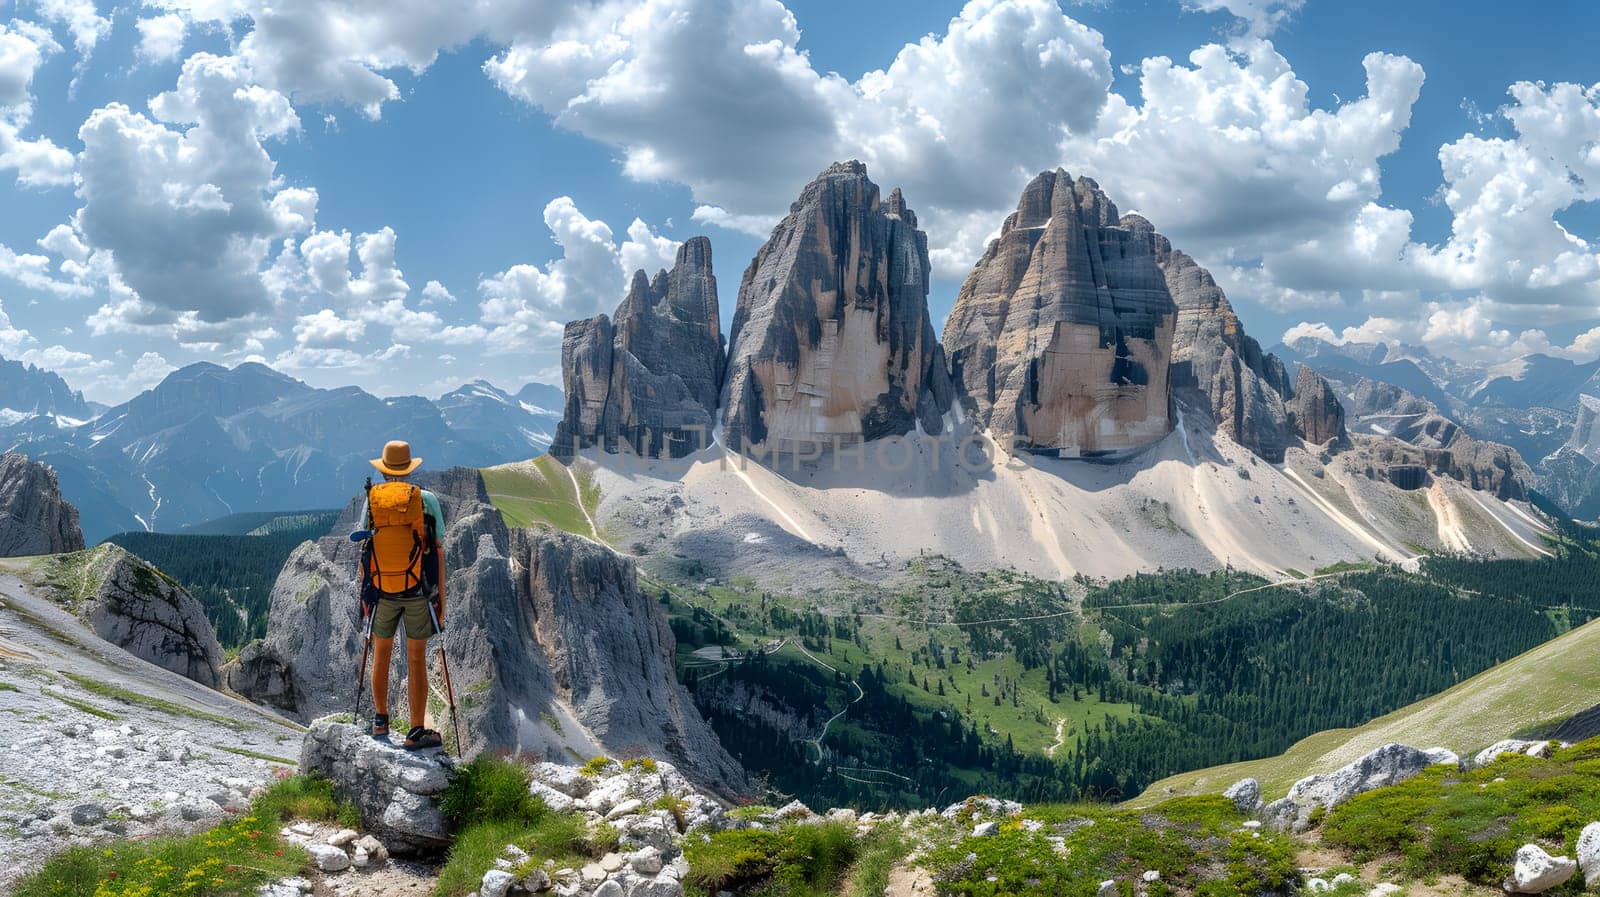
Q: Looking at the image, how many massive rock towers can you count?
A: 3